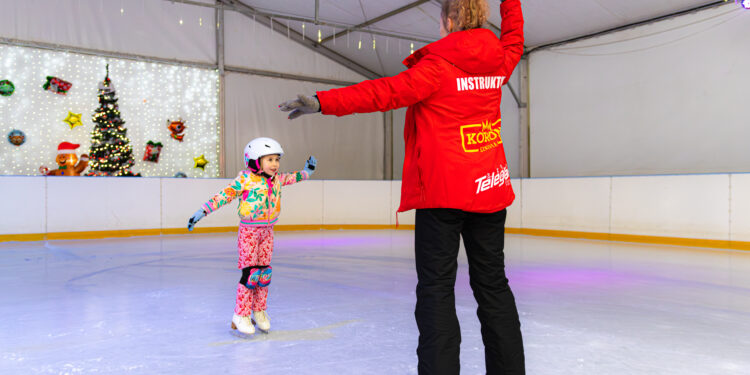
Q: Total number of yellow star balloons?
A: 2